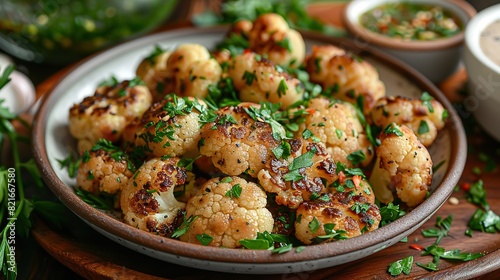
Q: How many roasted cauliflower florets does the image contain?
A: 15